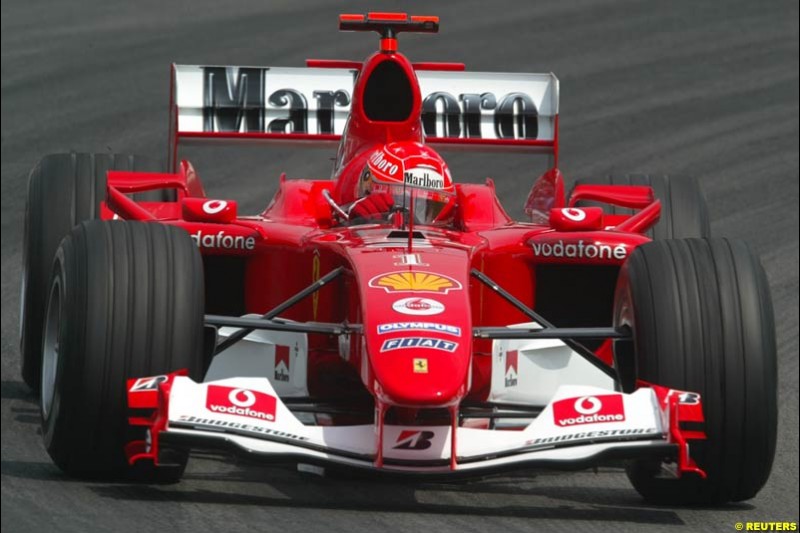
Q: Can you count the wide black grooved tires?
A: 4